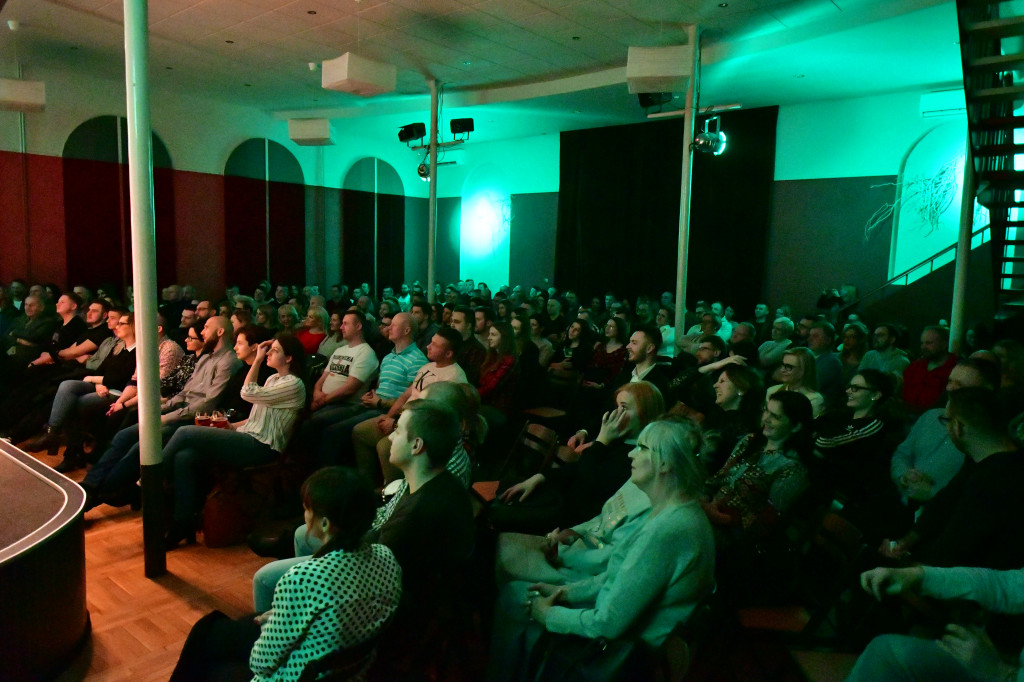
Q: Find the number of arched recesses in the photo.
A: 5